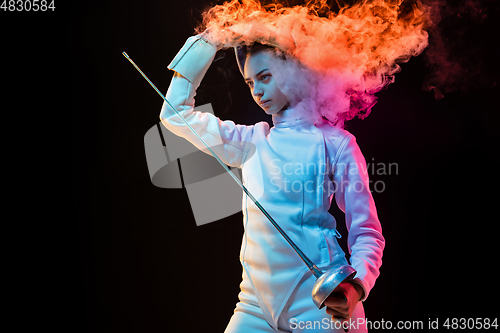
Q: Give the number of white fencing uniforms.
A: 1